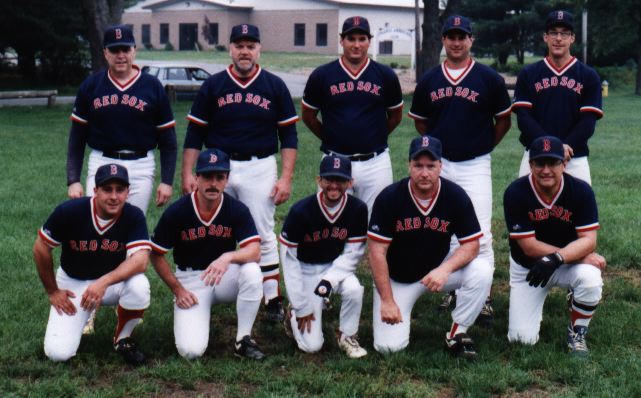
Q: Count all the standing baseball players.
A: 5